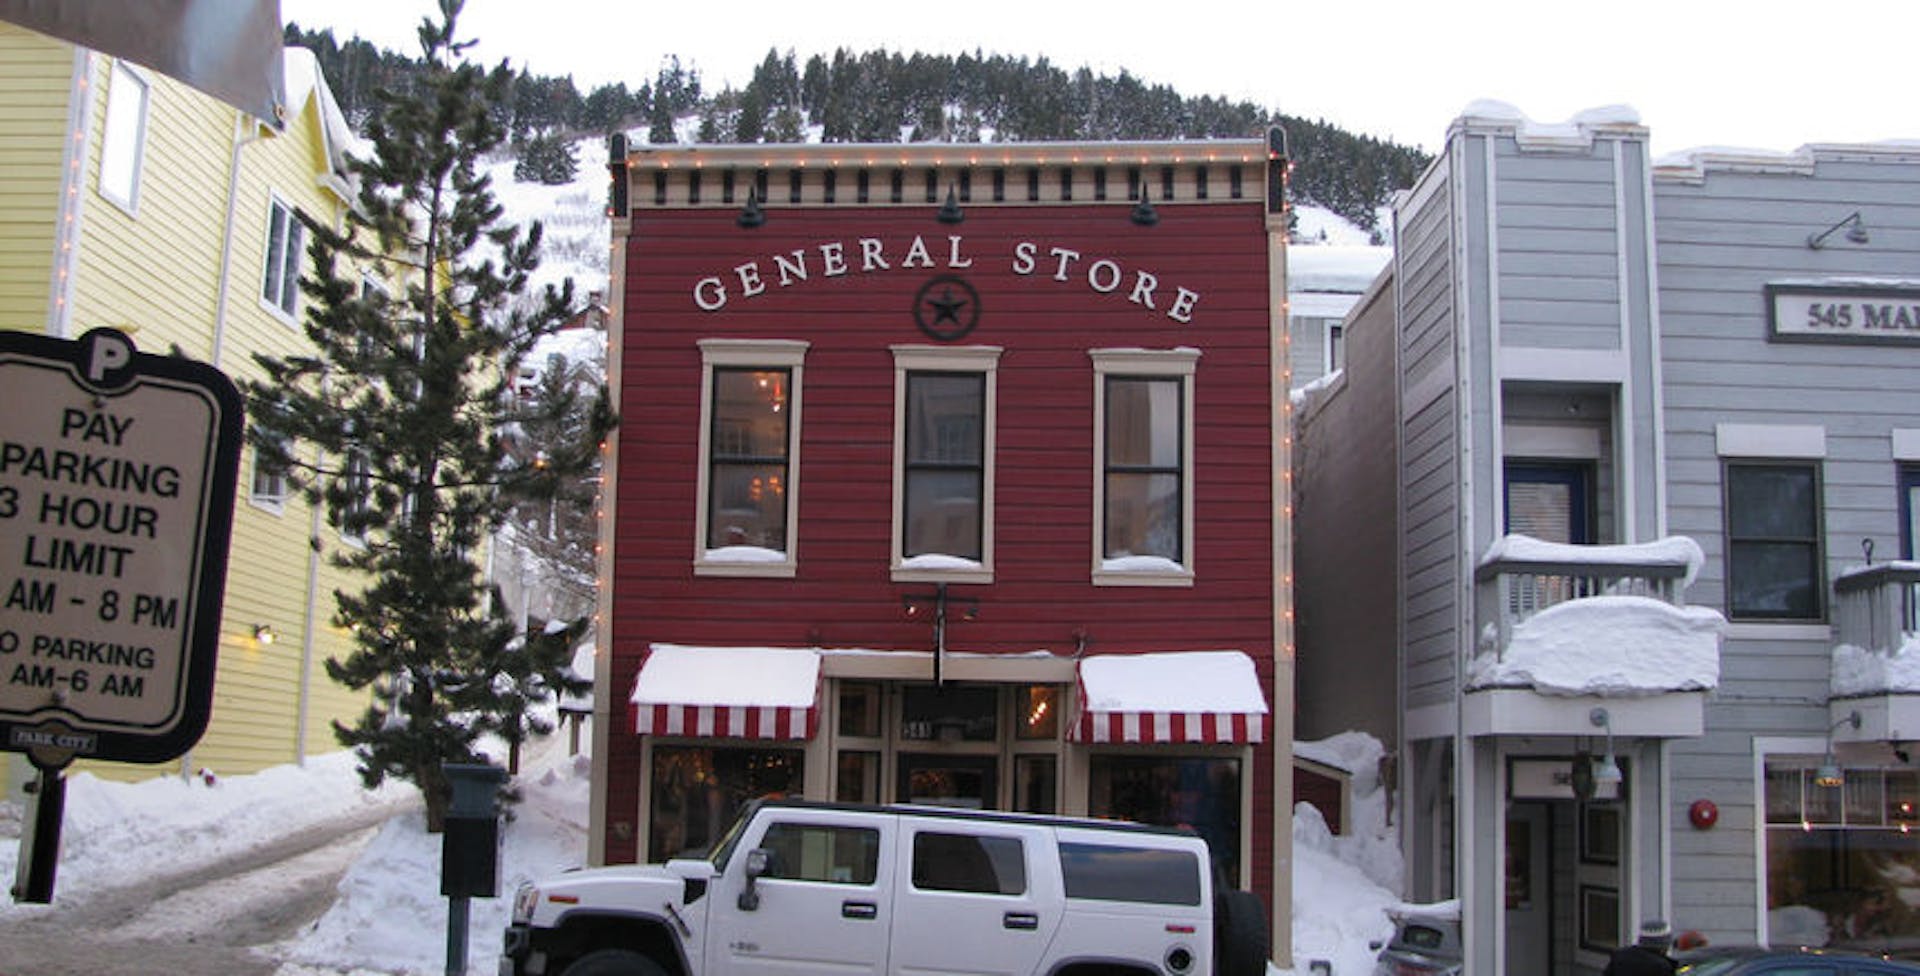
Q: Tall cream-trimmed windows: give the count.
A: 3